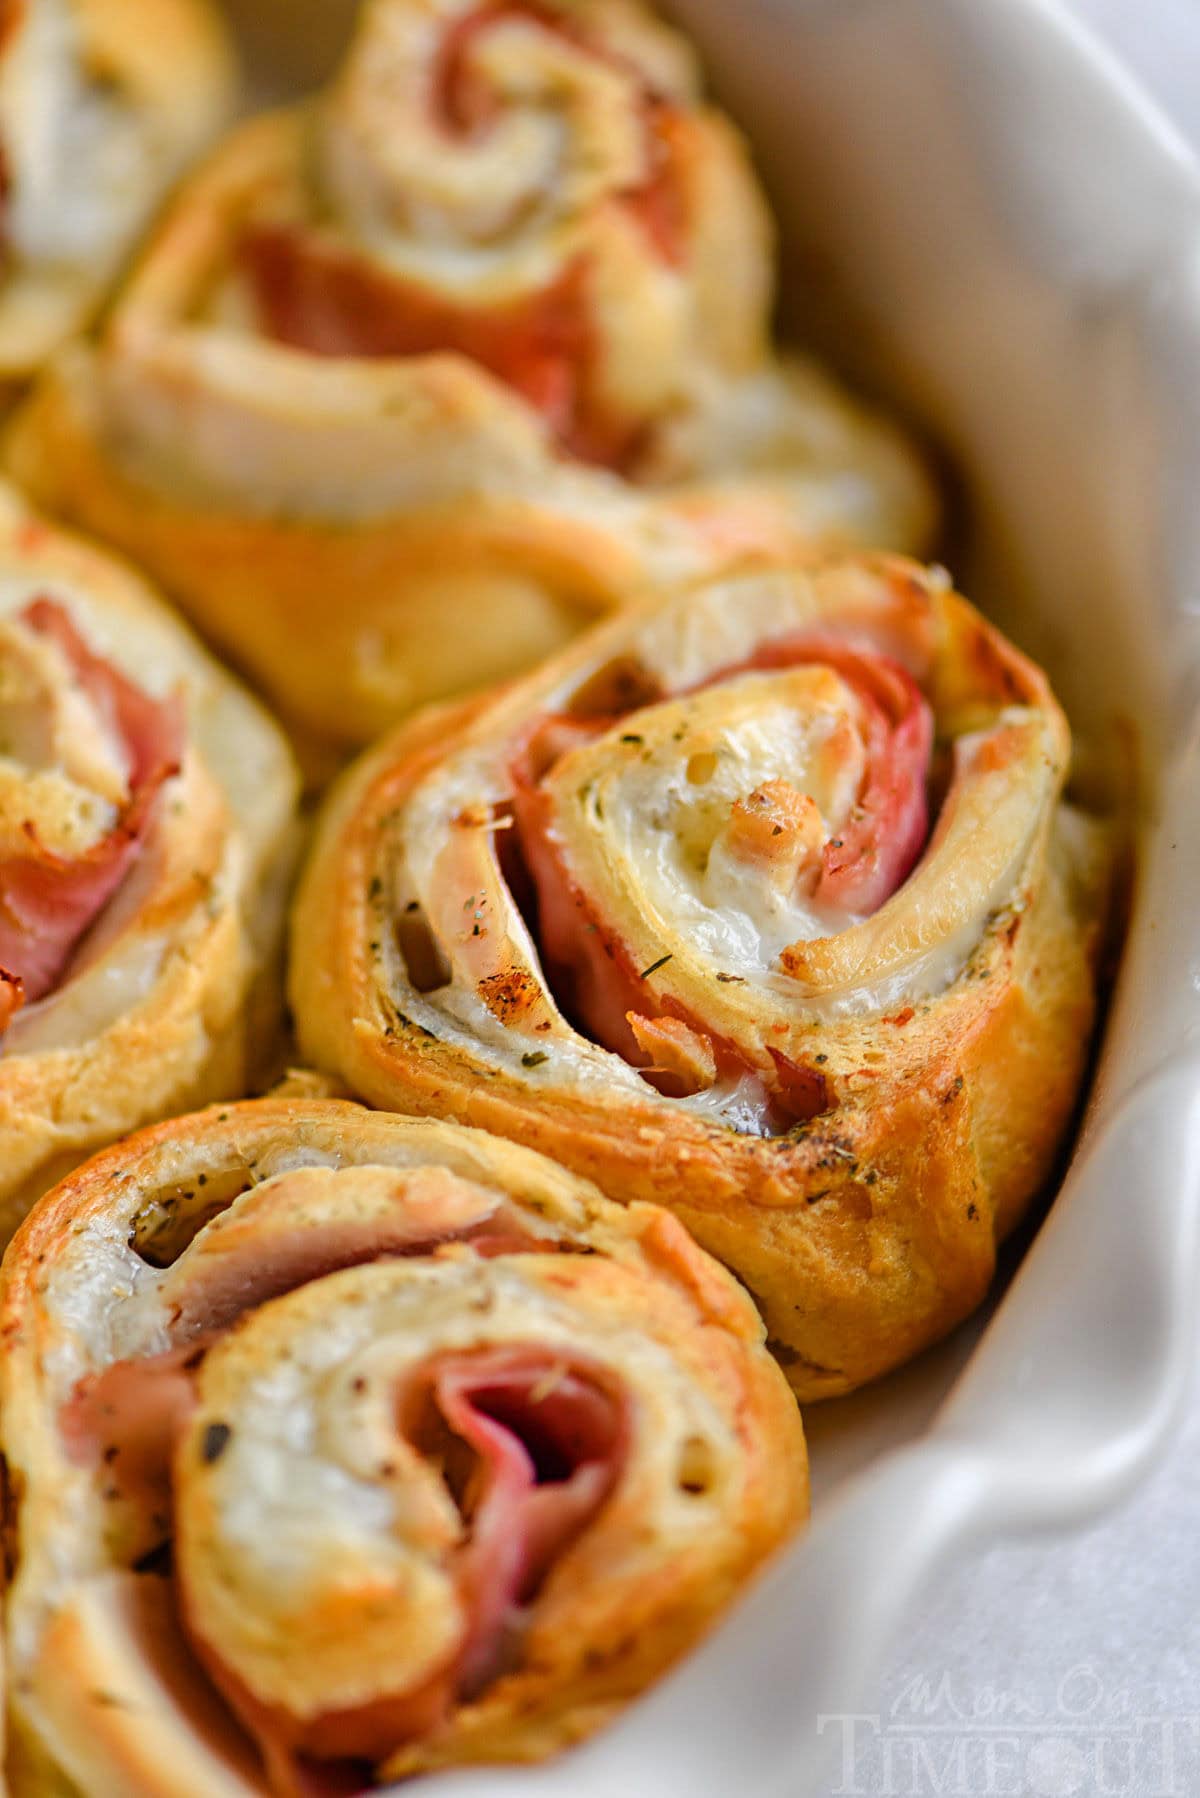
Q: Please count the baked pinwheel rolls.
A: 5